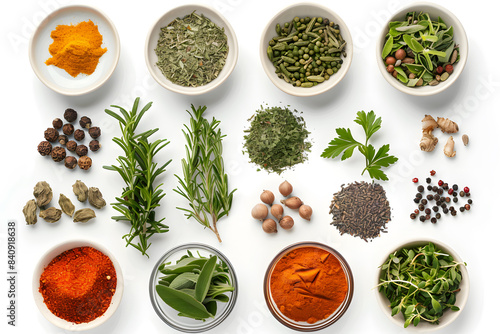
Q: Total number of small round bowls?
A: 8